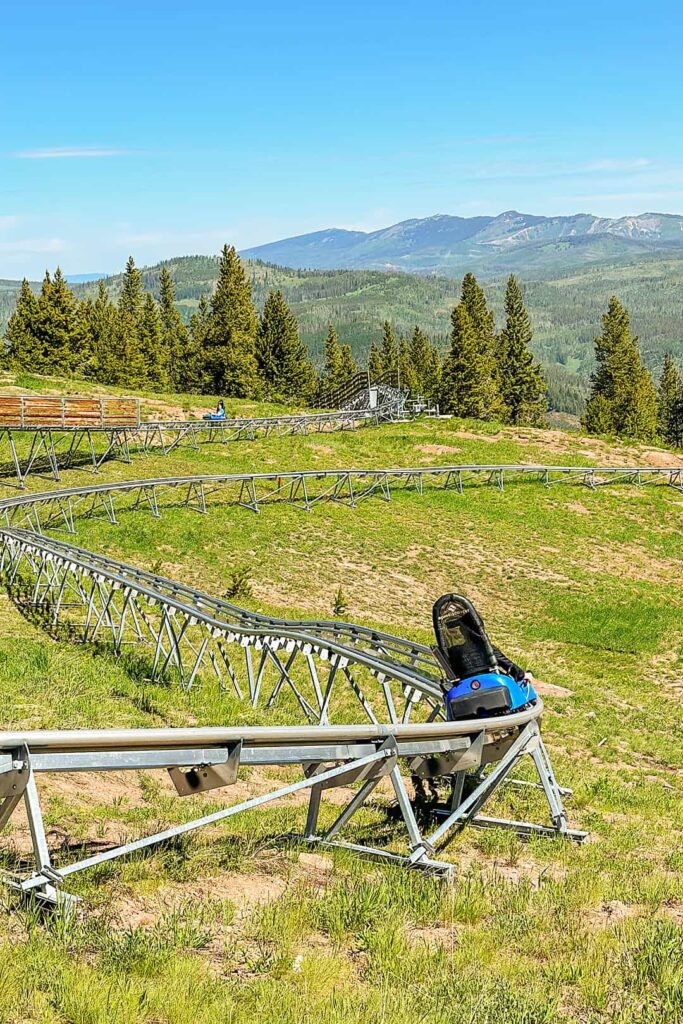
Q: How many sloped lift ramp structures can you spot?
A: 1